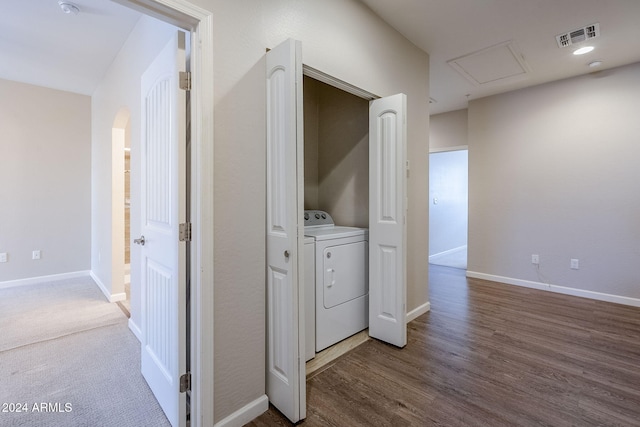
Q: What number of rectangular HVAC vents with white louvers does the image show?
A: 1